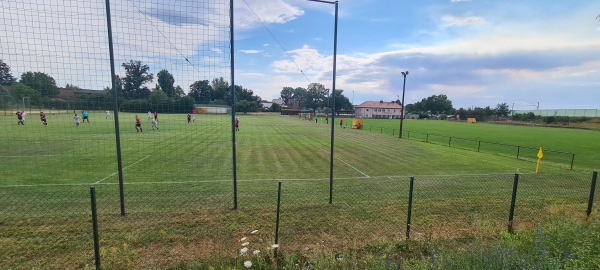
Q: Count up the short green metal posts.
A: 5